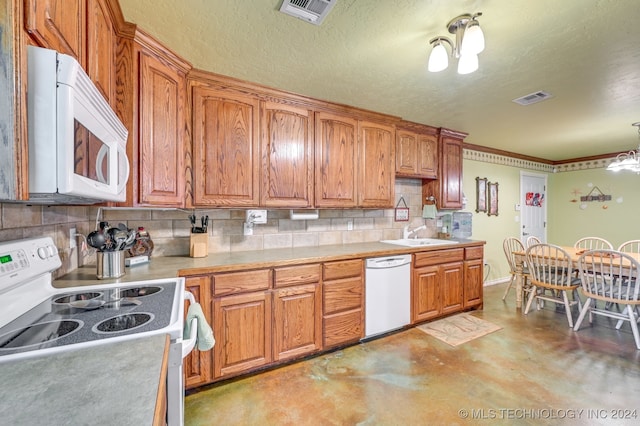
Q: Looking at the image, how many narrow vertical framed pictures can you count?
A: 2